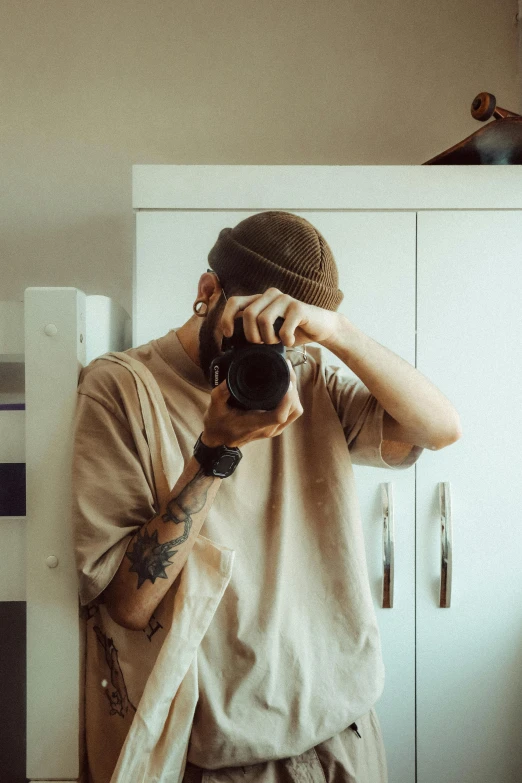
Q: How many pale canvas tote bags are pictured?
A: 1